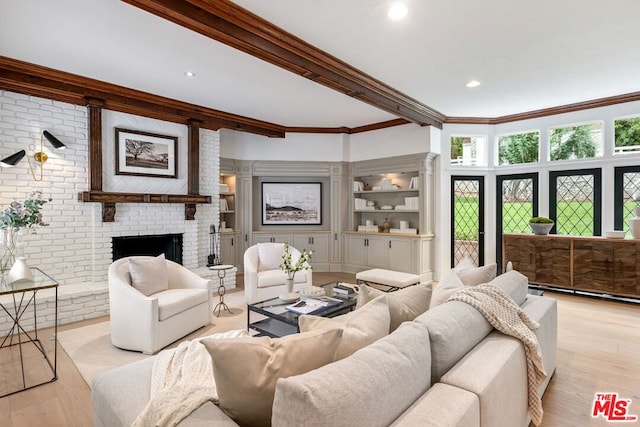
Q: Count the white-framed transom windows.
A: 4